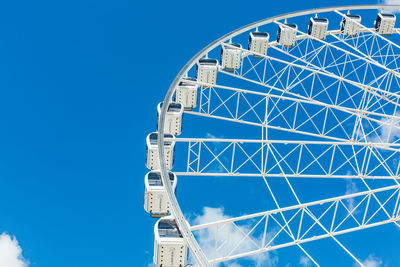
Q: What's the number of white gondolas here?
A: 12